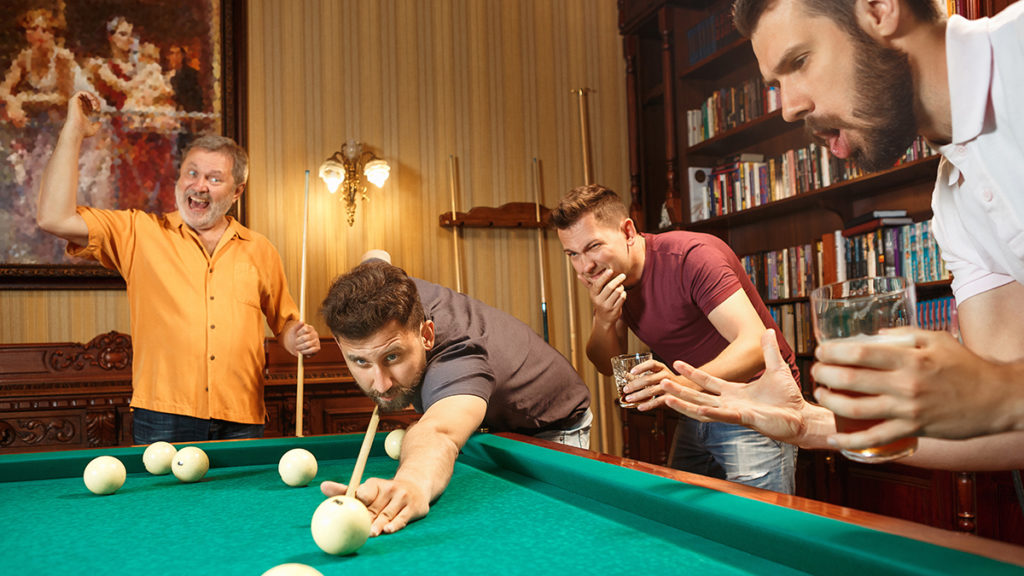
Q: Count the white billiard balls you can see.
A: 7